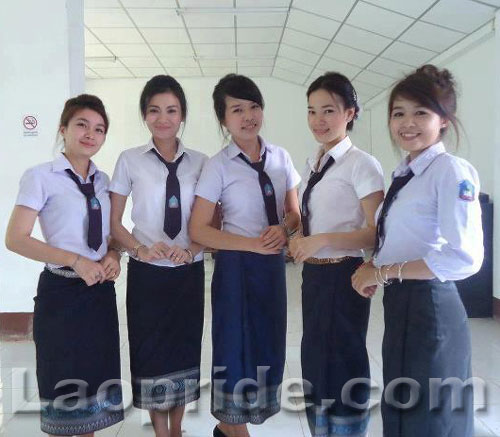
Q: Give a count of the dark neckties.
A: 5